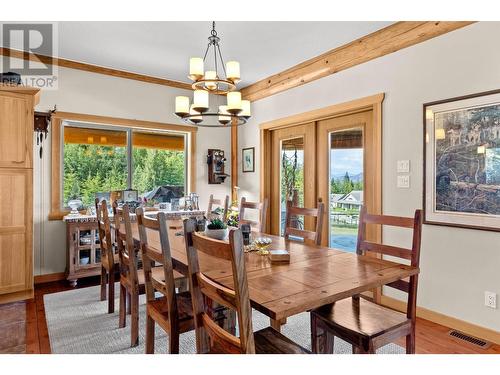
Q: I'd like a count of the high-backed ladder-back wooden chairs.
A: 8